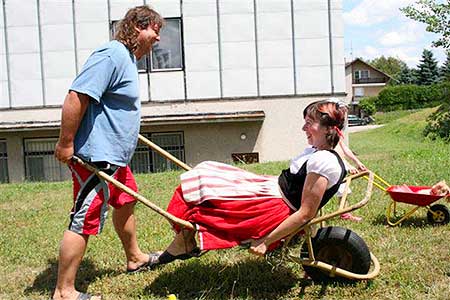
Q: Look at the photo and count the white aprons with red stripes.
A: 1